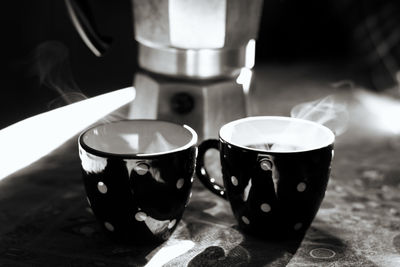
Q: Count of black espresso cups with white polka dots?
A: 2